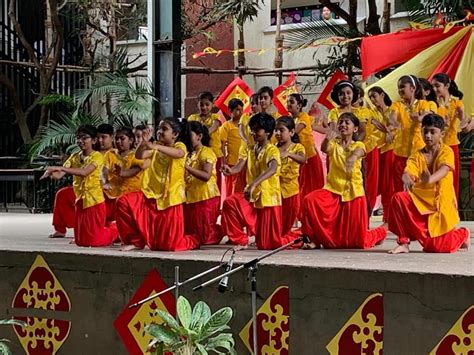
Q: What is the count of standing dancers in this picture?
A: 11